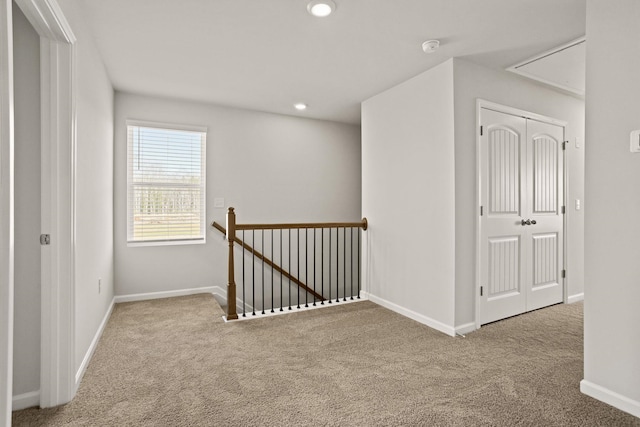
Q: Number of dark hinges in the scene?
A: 6